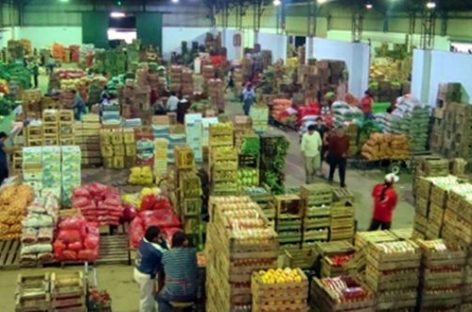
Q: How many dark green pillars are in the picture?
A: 2